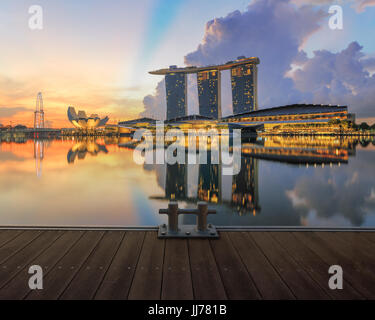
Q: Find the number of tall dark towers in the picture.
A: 3